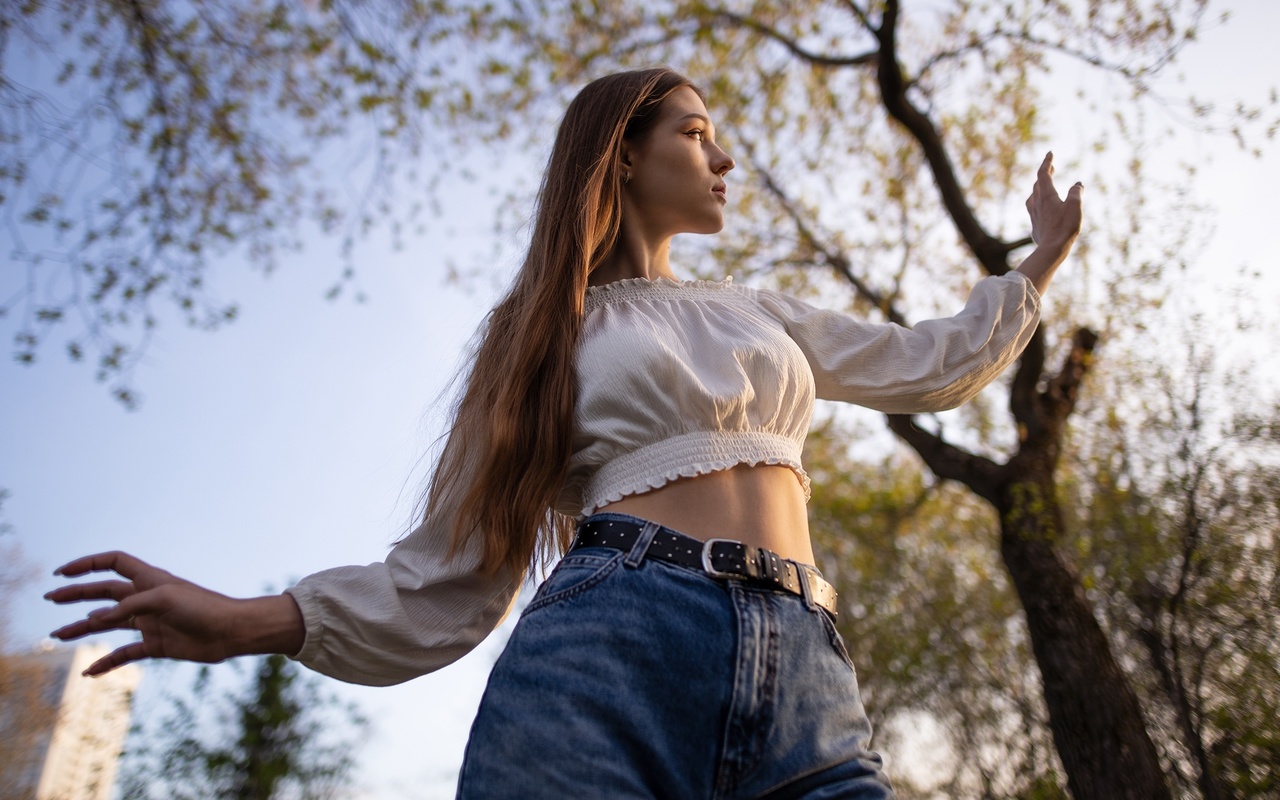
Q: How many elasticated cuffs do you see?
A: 2